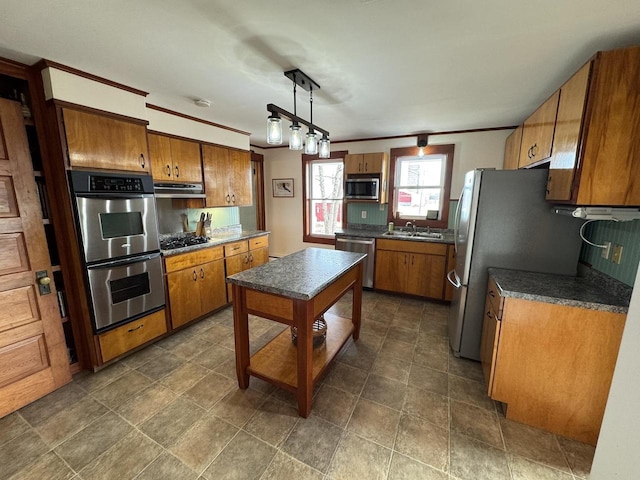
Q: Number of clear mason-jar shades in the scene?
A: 4